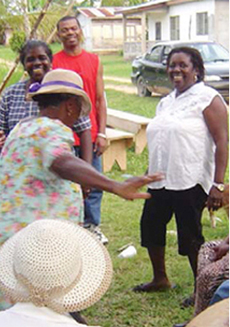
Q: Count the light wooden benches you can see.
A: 2